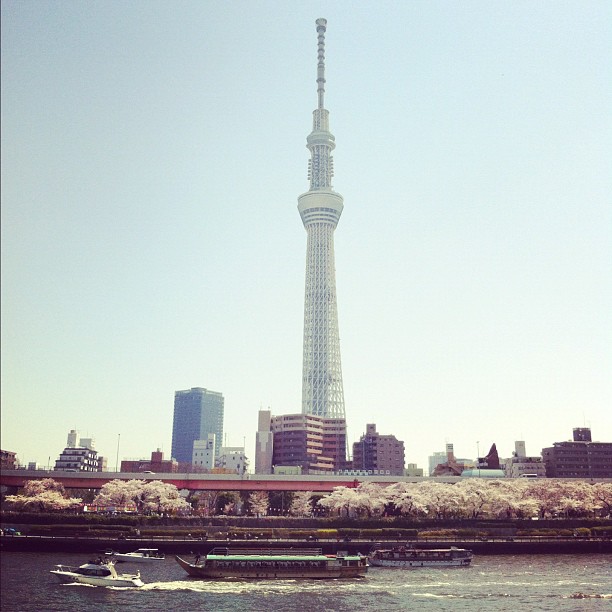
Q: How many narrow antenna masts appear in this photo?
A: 1